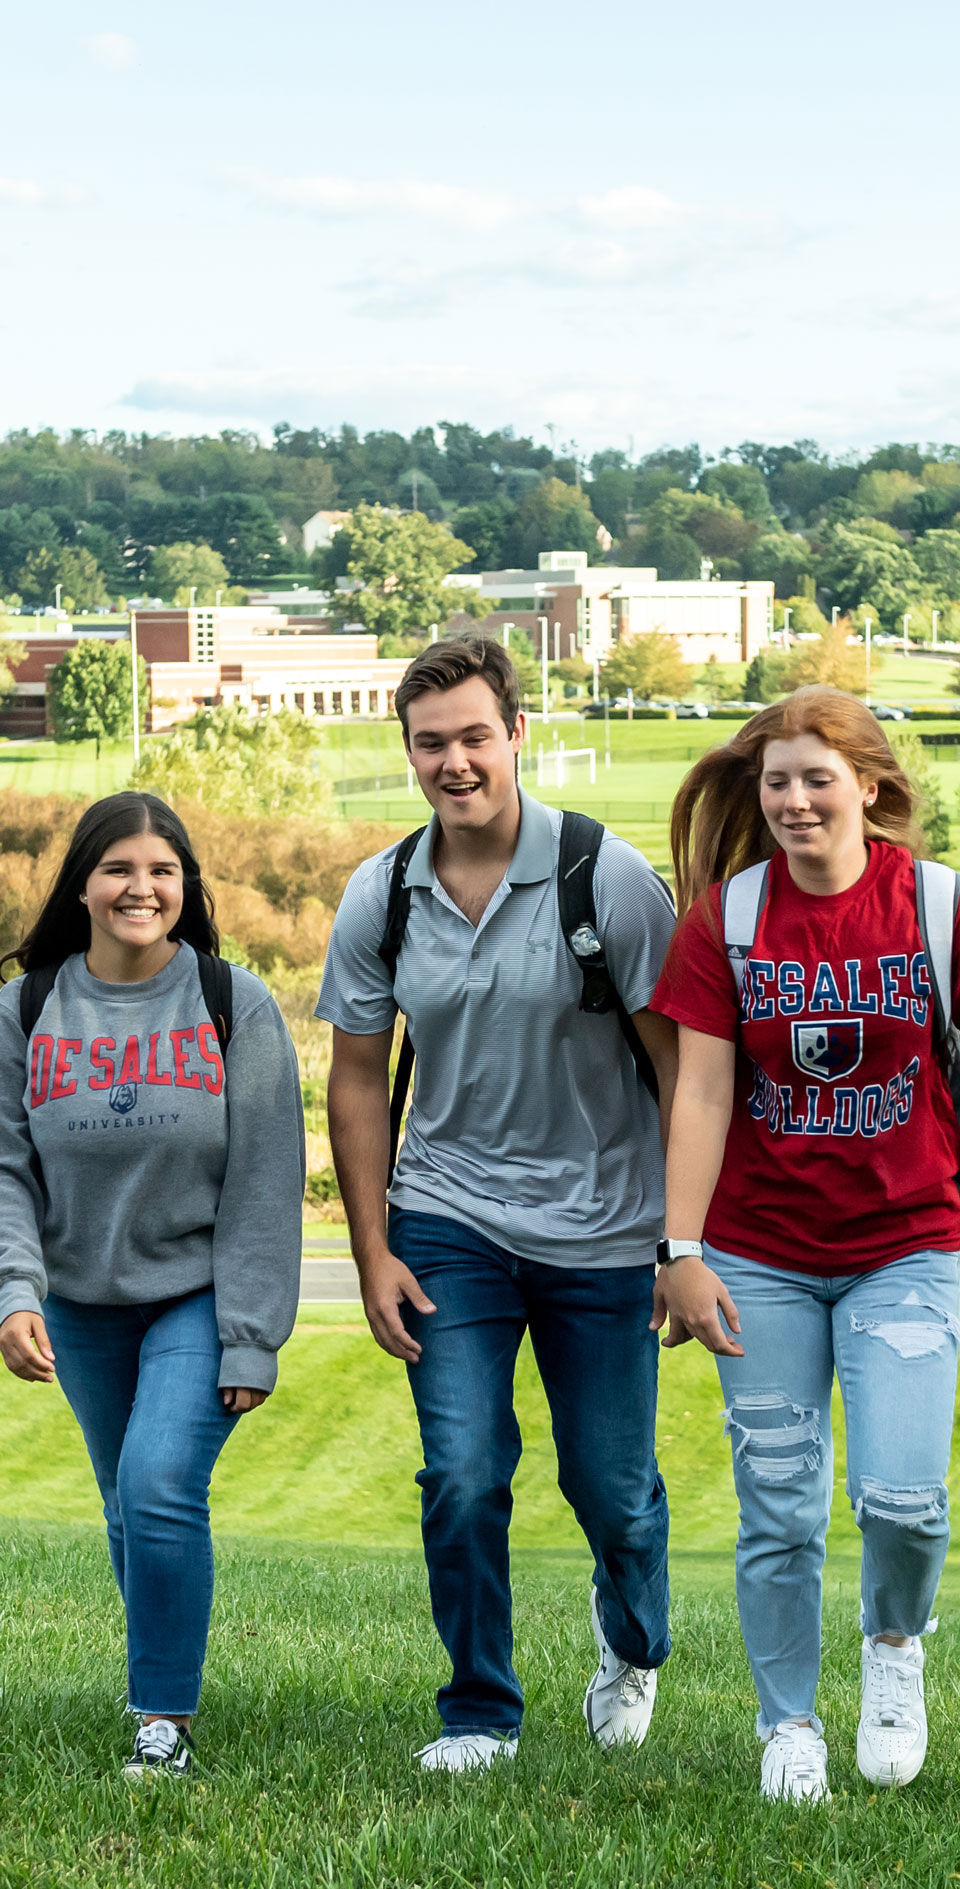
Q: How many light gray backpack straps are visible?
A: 2